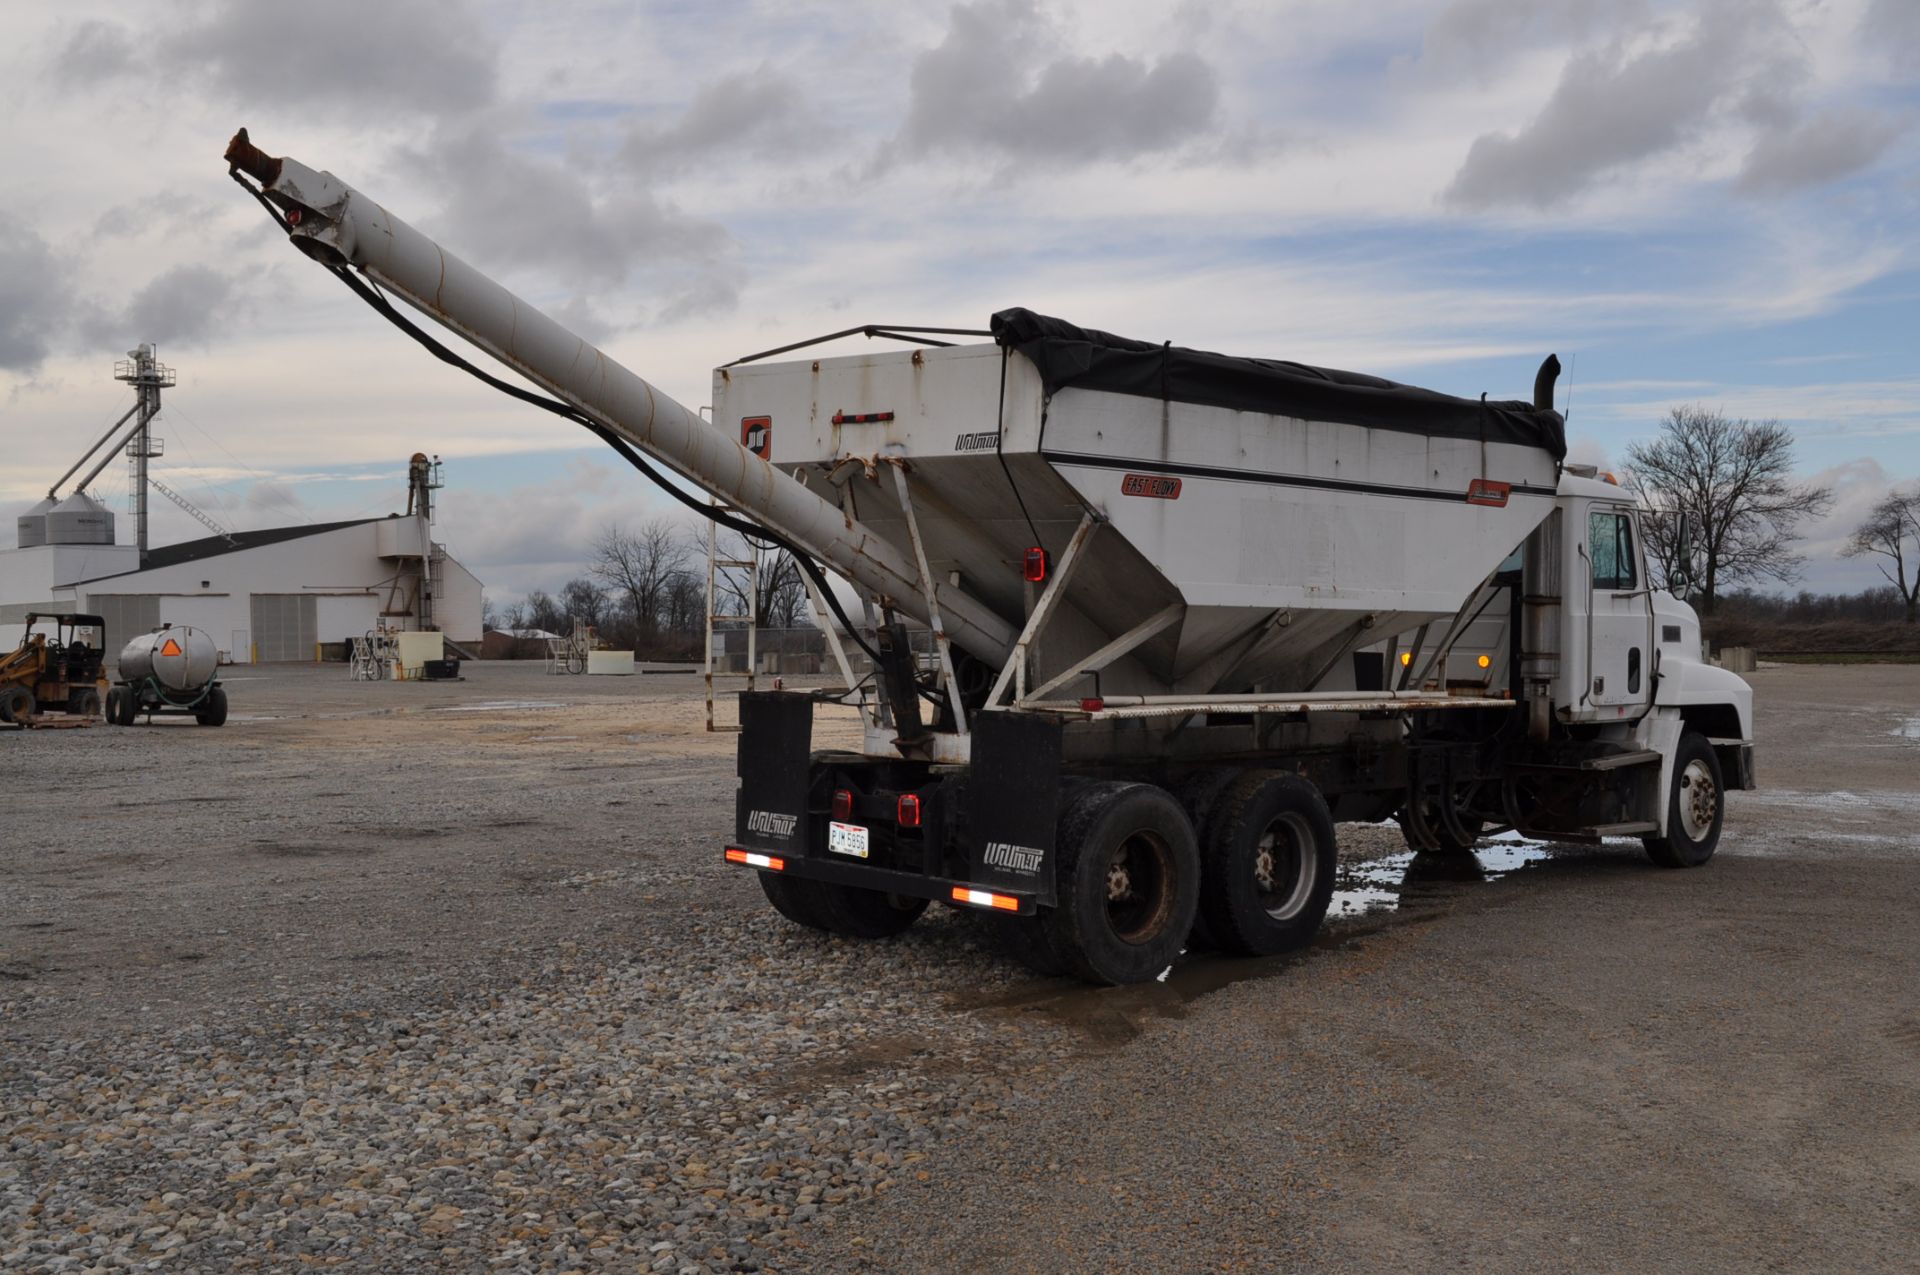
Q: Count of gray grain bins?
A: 2